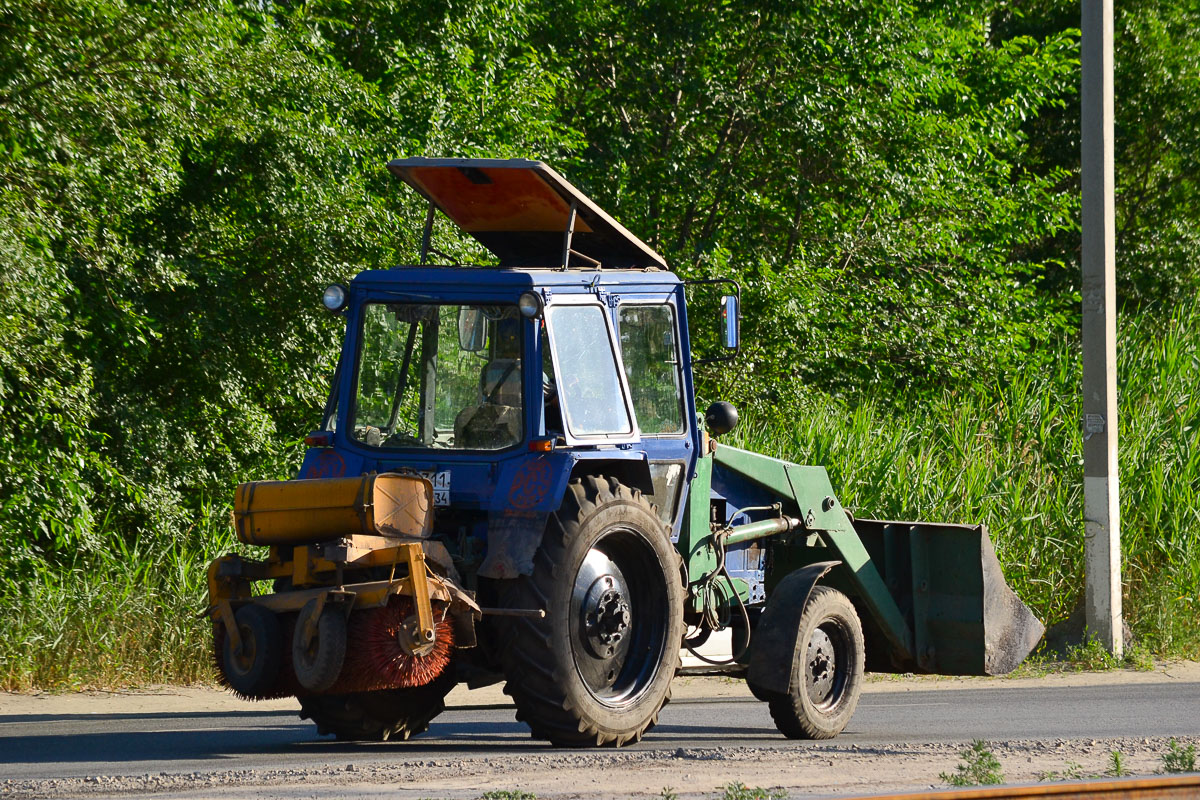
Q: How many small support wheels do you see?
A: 2